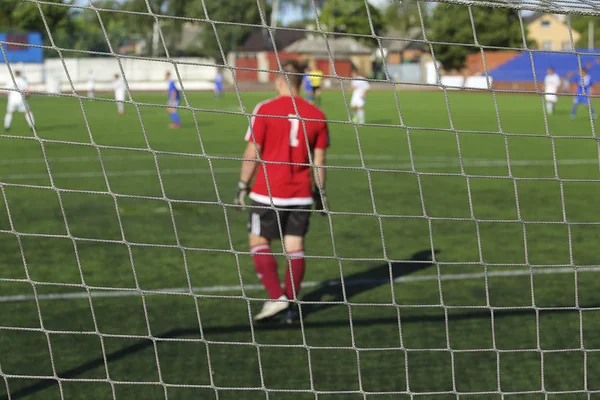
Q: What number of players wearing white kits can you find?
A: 5